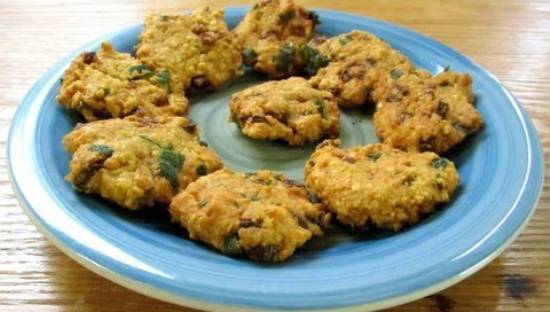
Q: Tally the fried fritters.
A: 9